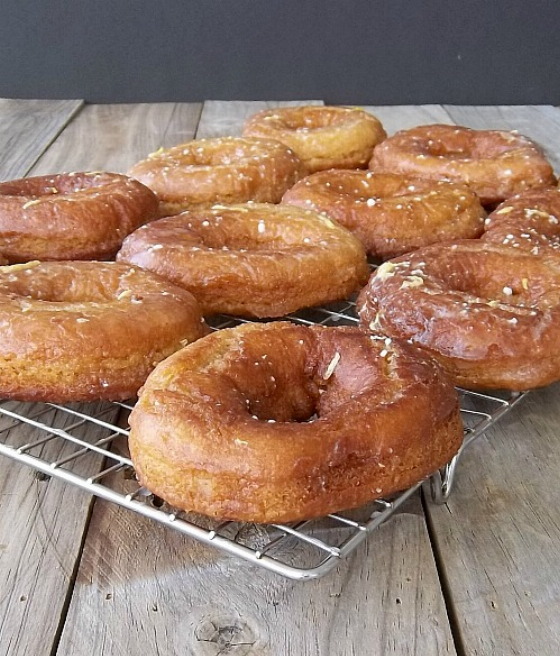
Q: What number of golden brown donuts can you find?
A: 10